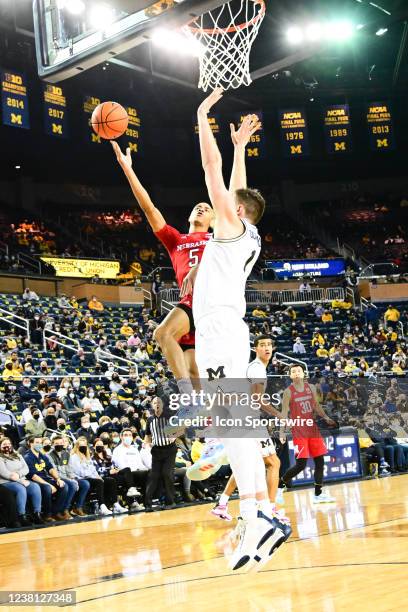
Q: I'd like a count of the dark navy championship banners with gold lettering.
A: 9